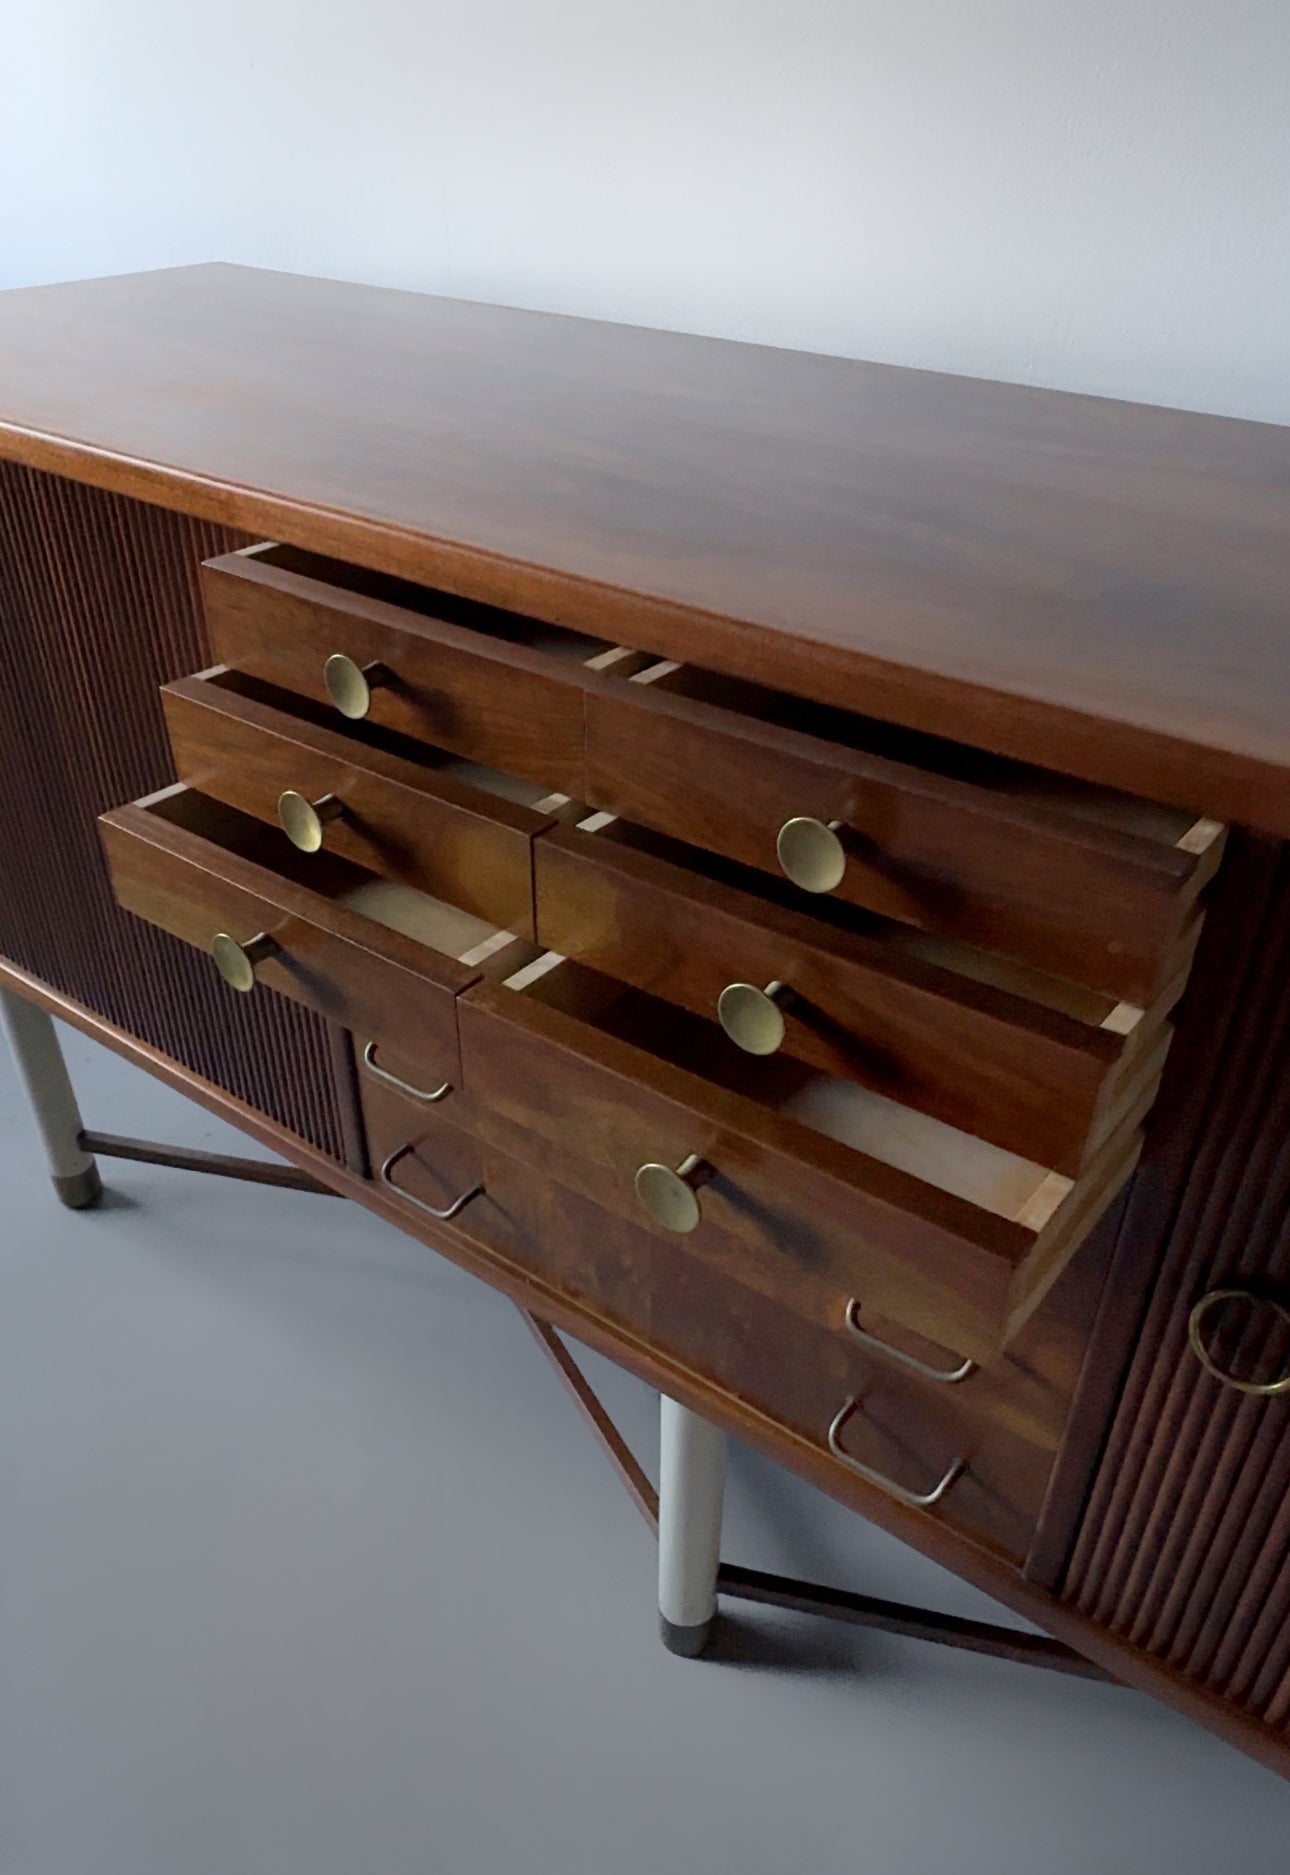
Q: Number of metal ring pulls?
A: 1